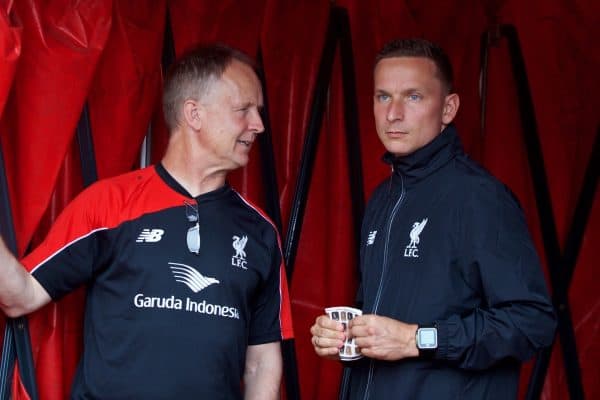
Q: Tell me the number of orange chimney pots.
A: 0